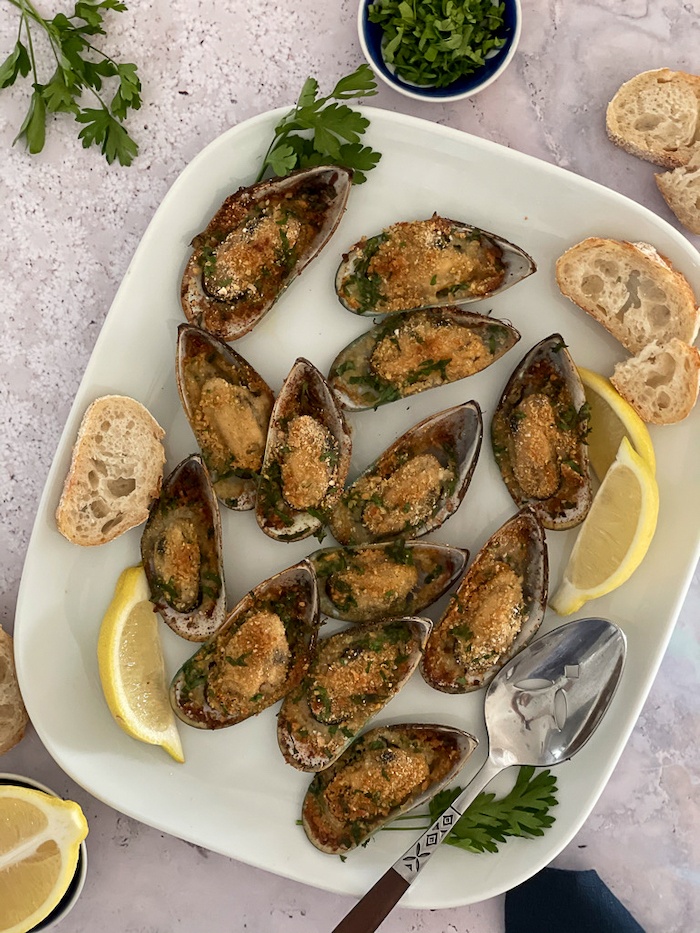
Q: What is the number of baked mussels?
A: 13